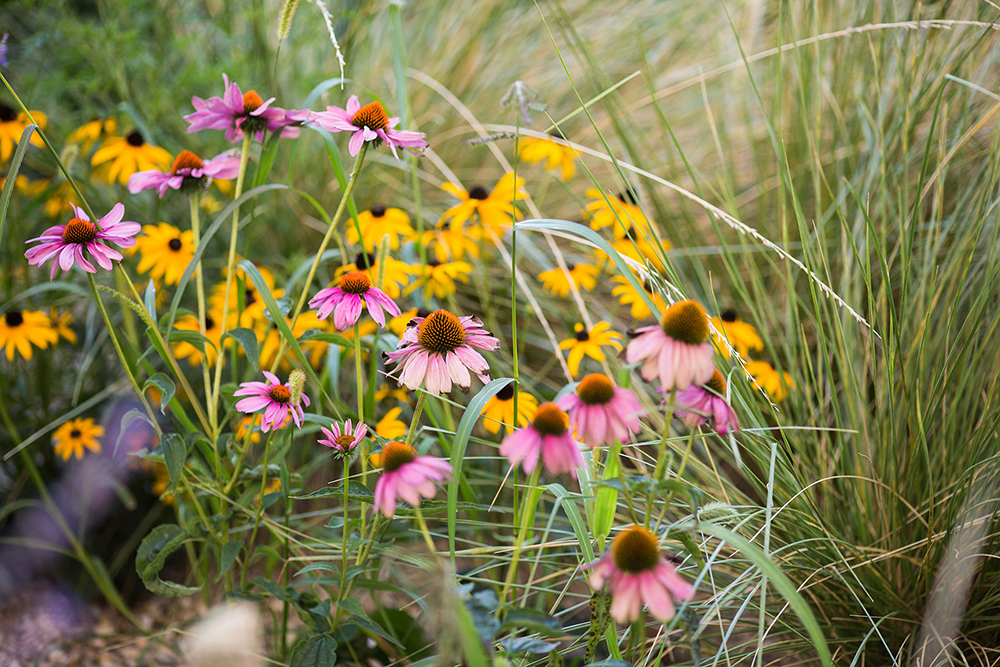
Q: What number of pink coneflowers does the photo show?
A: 14